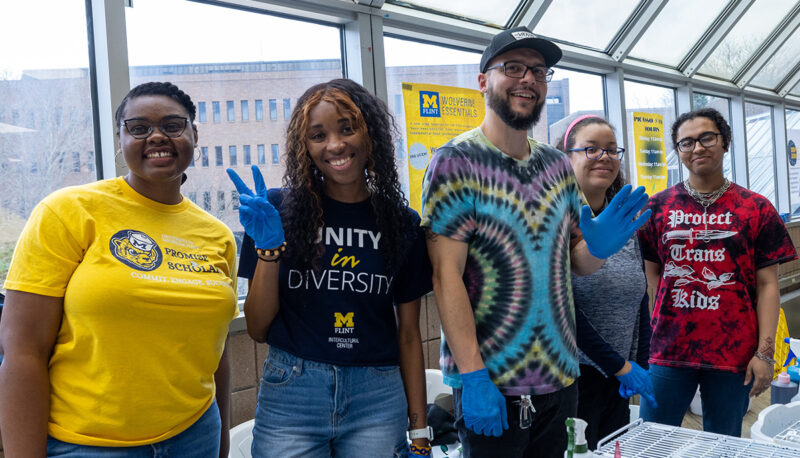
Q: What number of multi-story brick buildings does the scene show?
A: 1